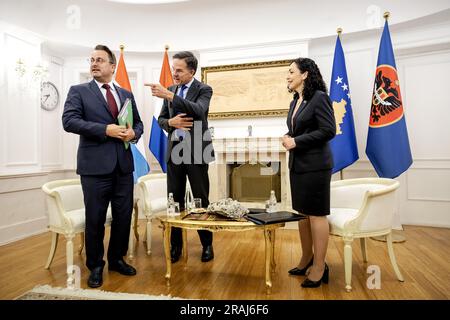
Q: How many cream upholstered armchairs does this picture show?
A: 3